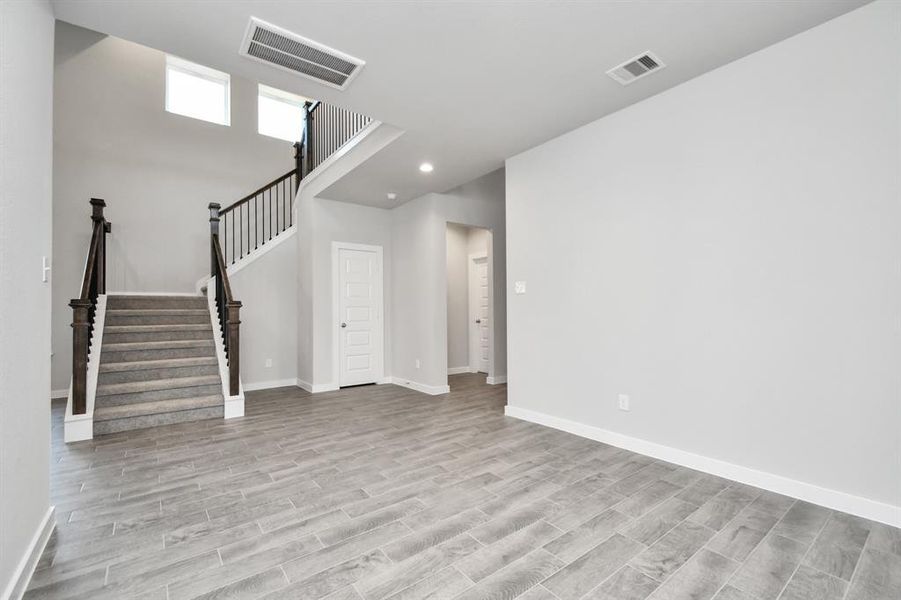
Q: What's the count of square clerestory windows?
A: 2